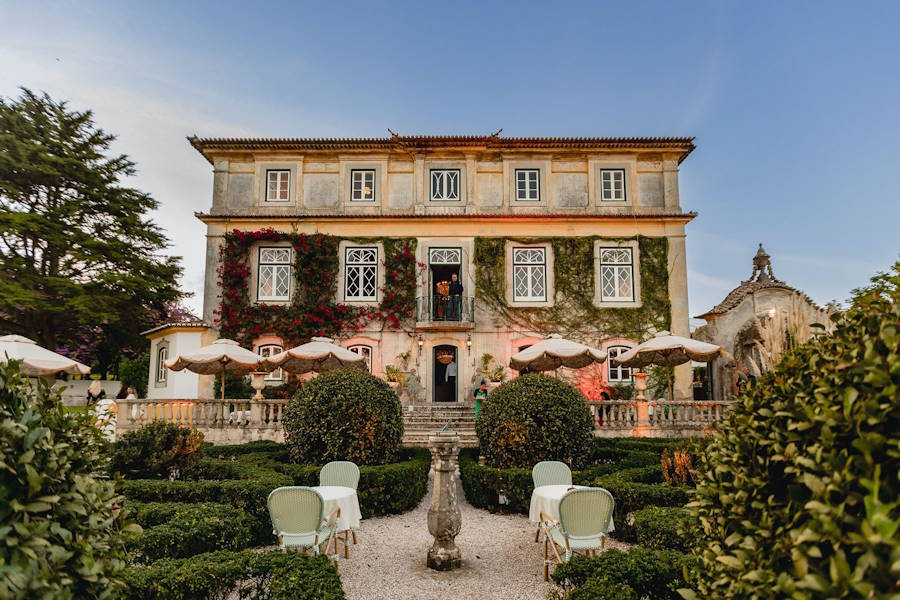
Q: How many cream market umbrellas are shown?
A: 5